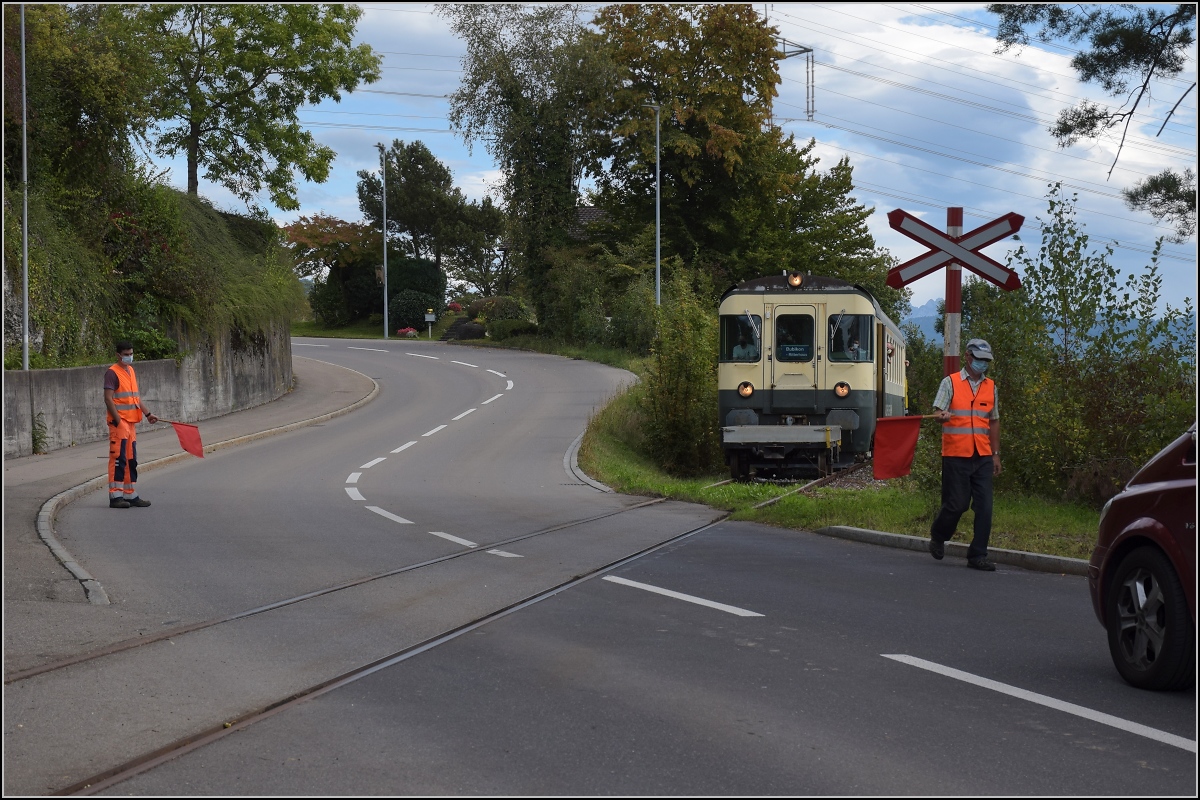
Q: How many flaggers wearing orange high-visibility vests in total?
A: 2